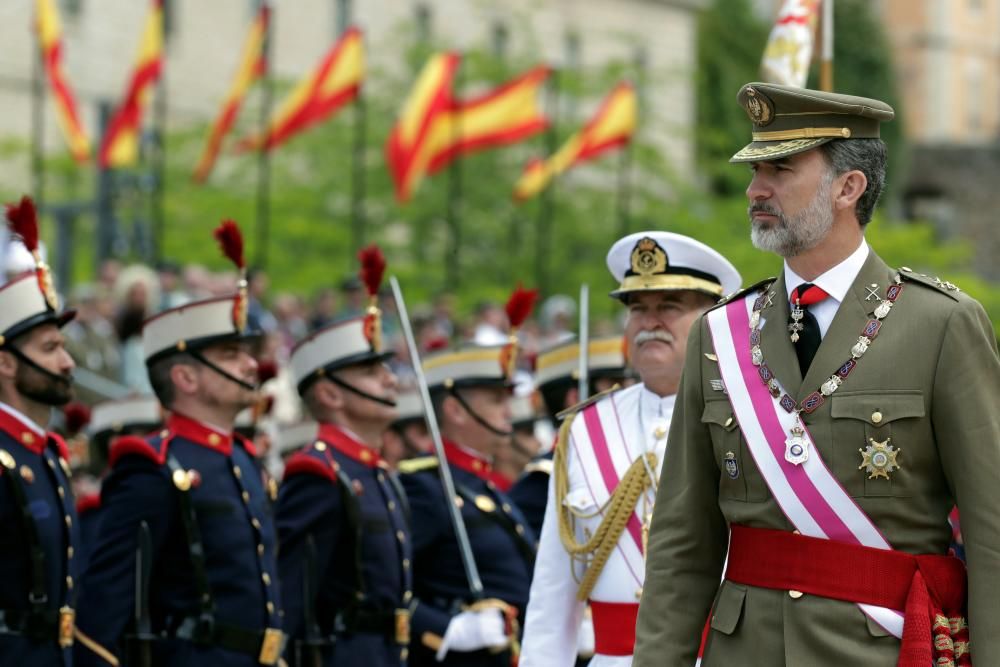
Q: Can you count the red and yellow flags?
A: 7